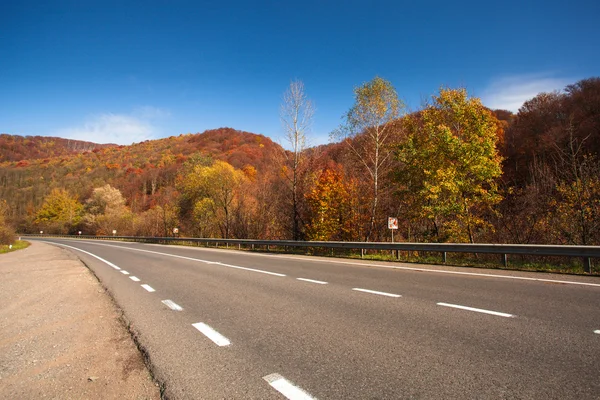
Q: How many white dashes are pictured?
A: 10